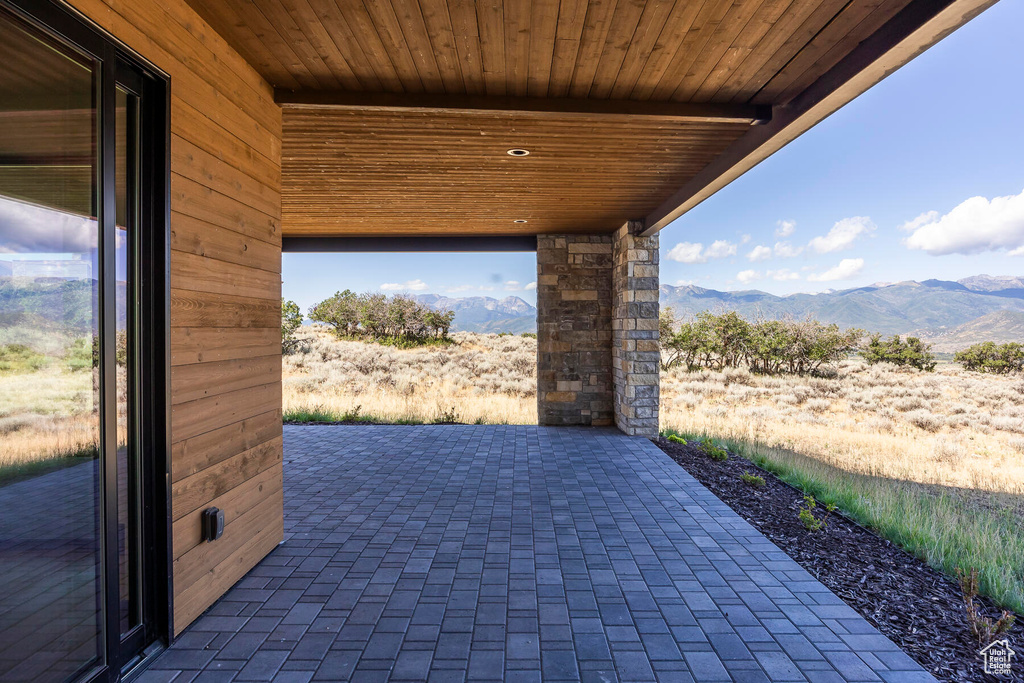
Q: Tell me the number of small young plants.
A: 5